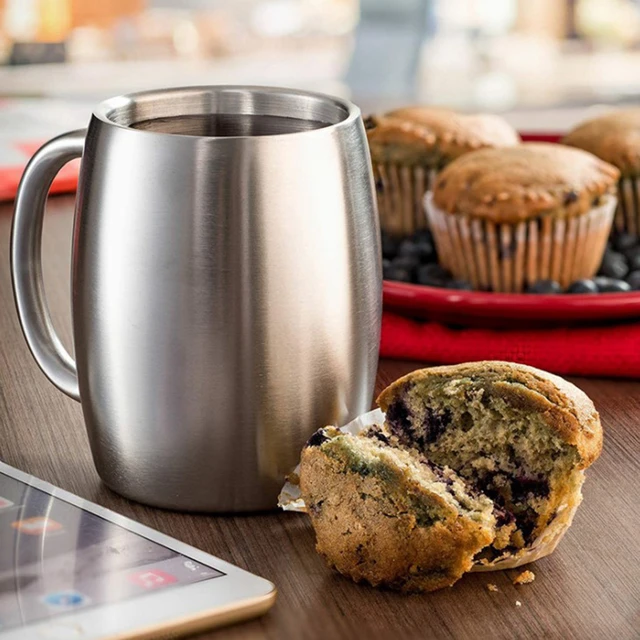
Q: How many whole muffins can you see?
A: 3